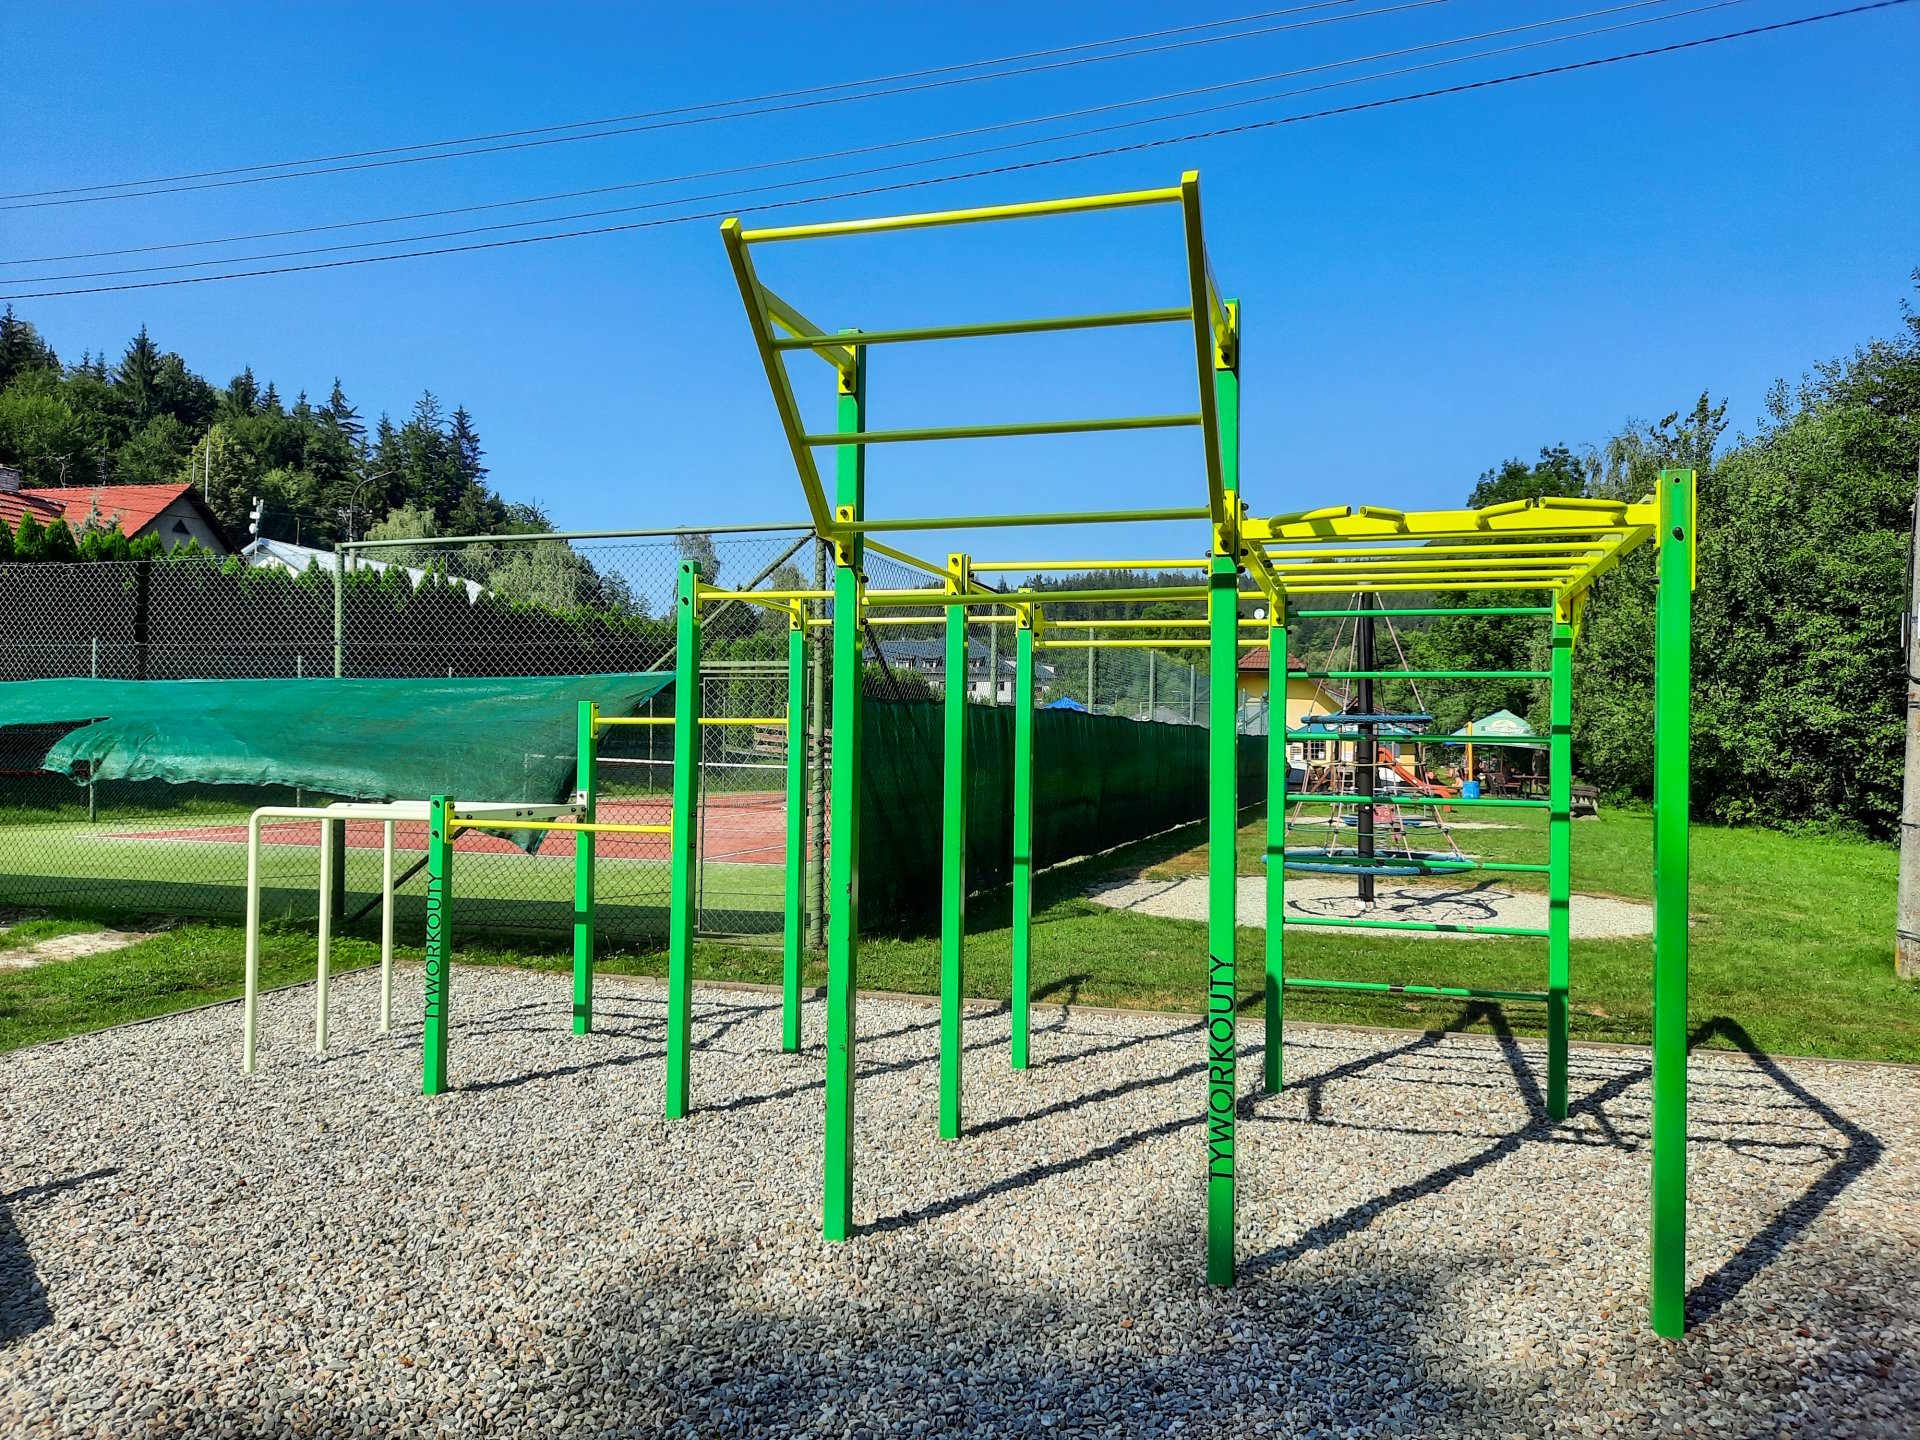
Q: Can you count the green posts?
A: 11